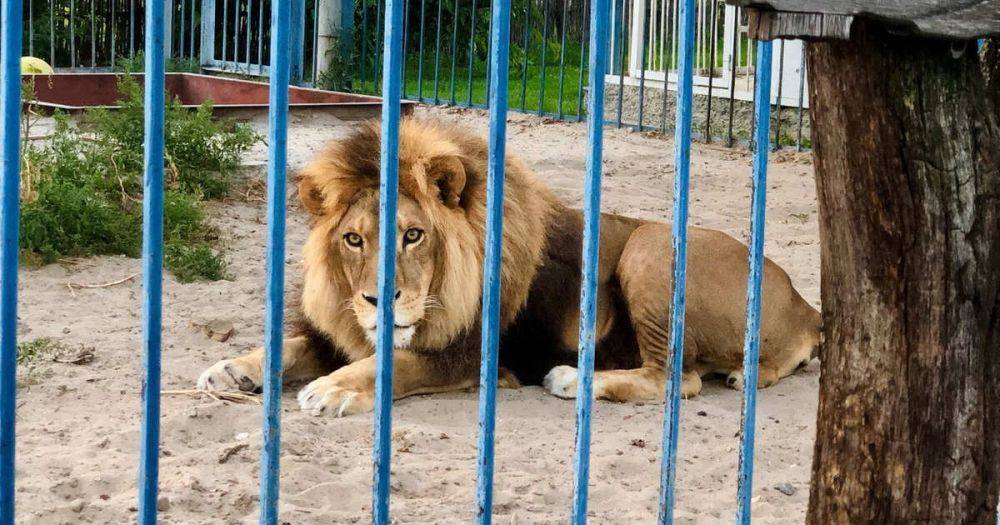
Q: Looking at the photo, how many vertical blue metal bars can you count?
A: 8